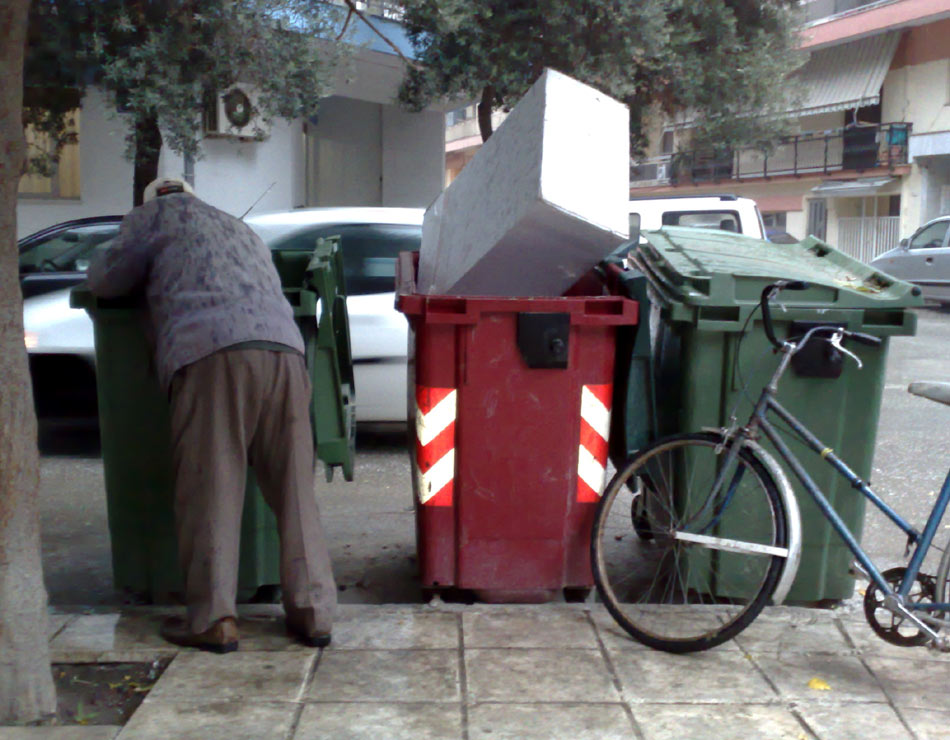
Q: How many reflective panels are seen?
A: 2